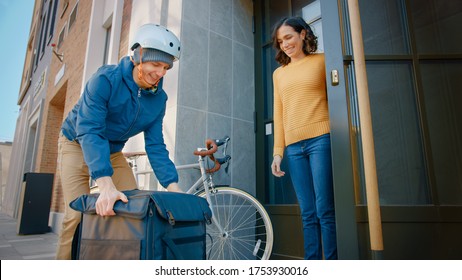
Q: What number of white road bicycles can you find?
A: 1